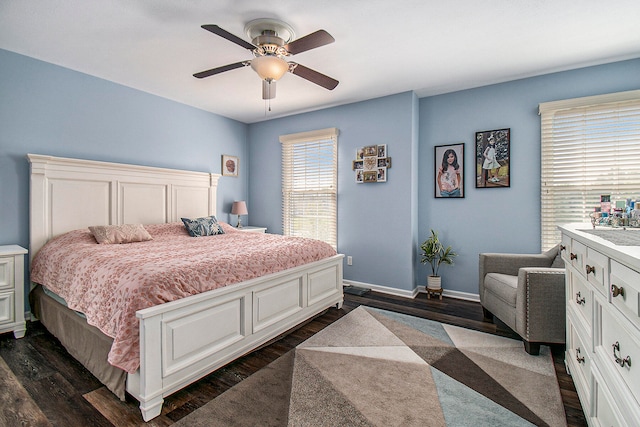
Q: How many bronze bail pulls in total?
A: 3